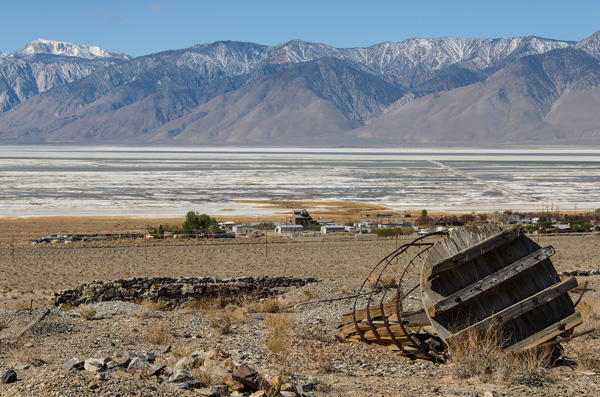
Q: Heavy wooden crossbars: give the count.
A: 4